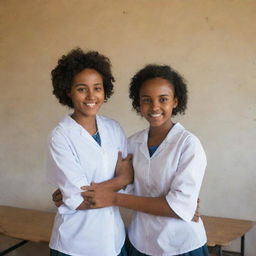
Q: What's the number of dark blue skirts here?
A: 2